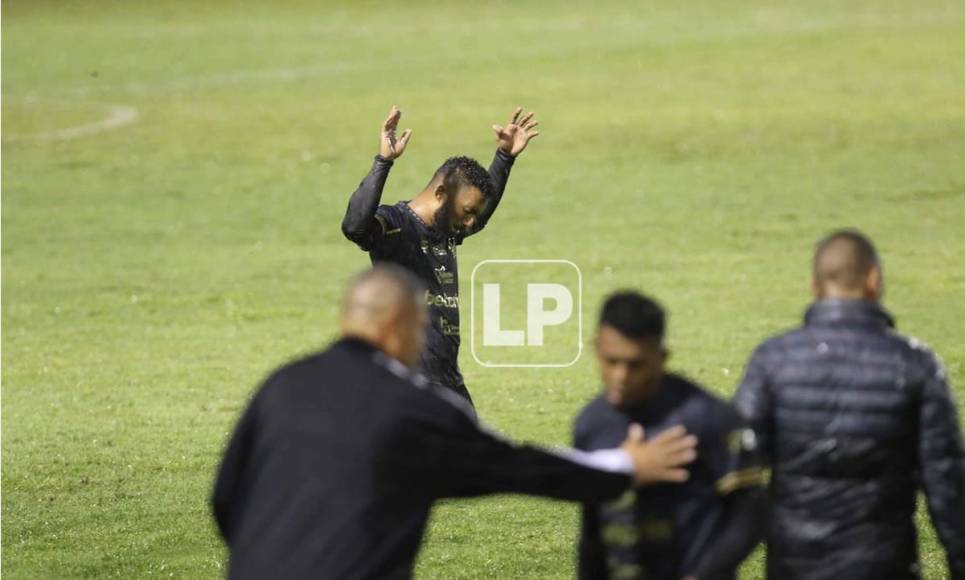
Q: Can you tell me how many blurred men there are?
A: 3